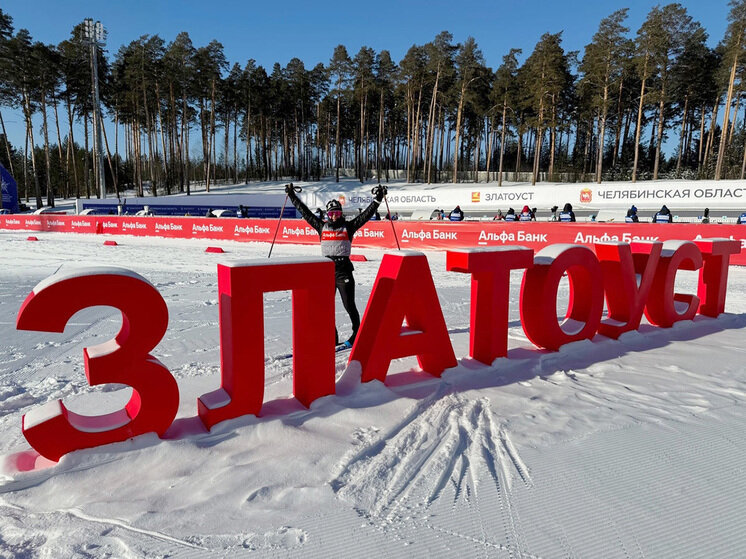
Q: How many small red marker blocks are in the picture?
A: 4